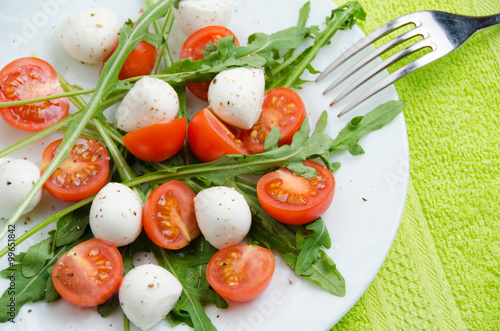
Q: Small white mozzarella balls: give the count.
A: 8